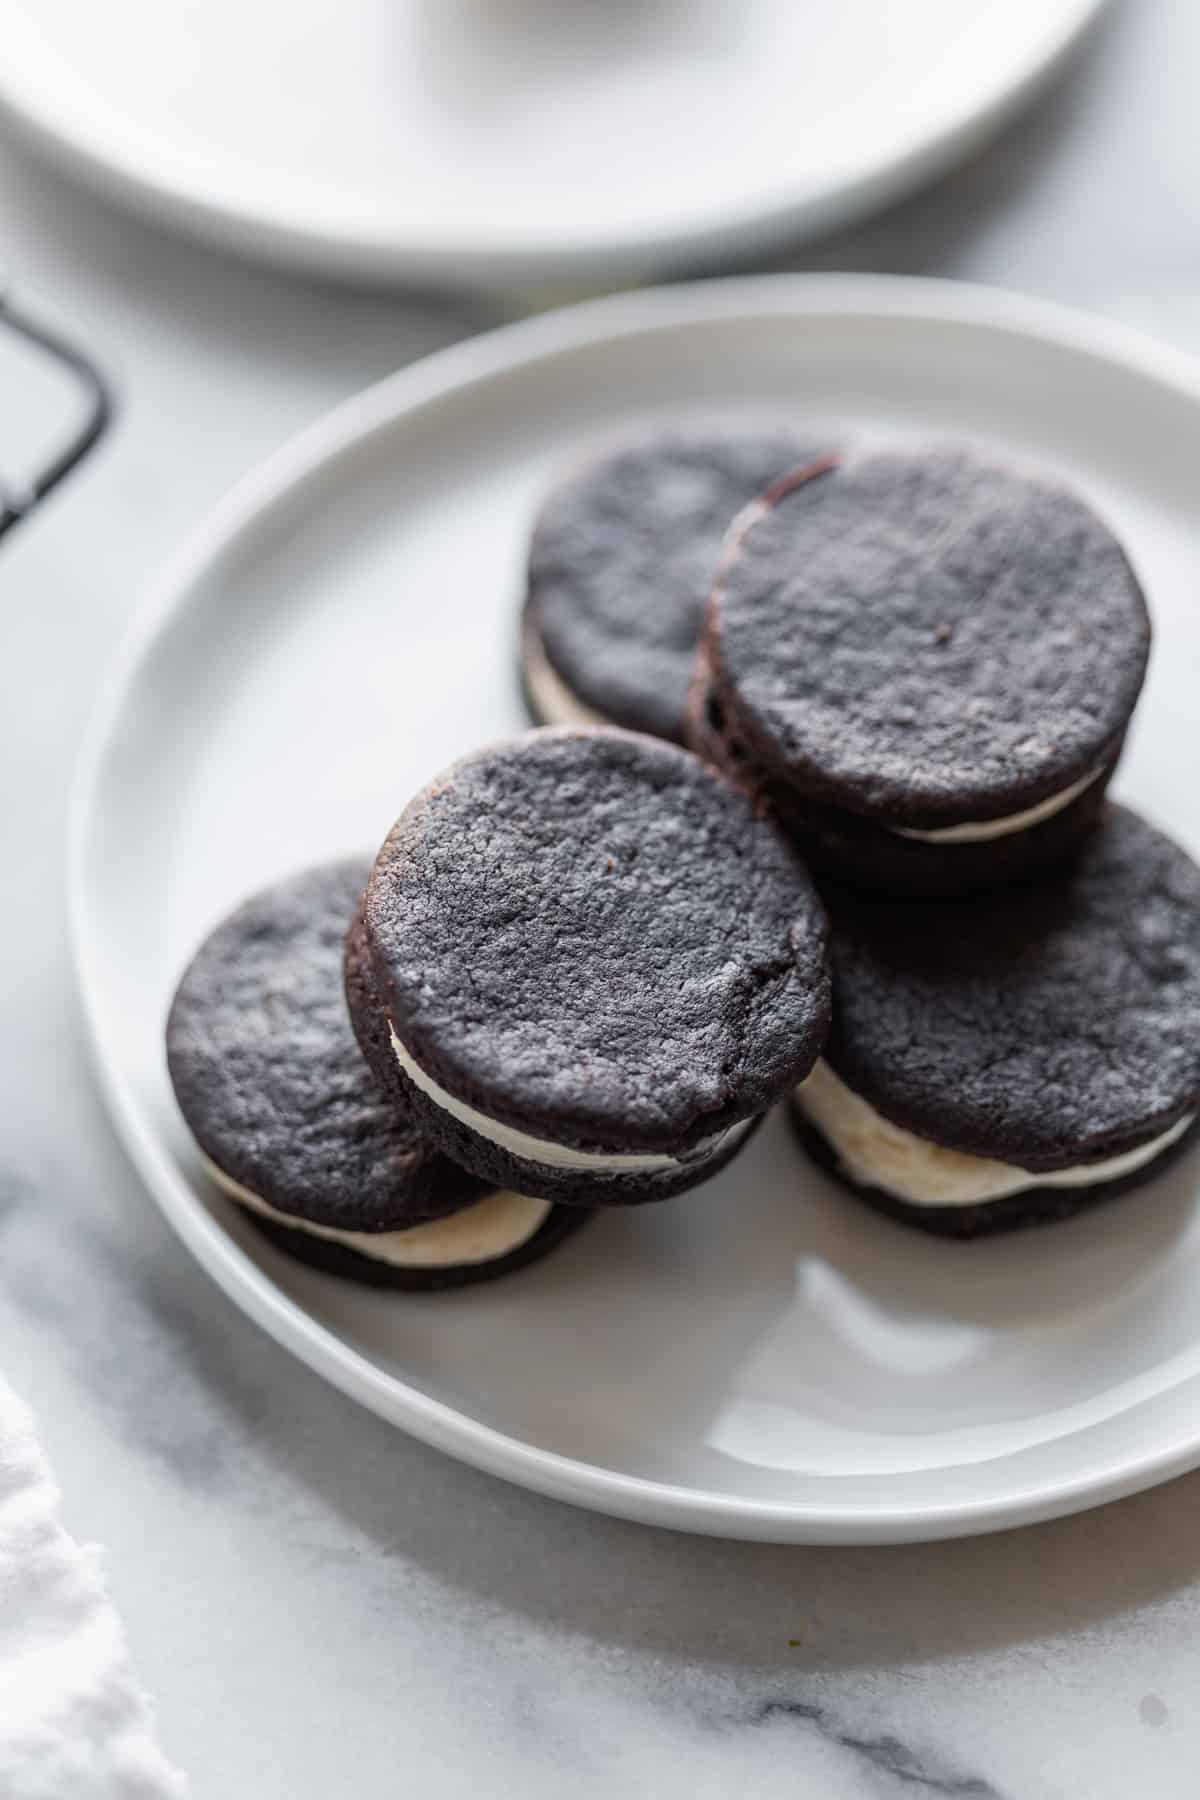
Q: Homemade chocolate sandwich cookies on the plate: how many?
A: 5